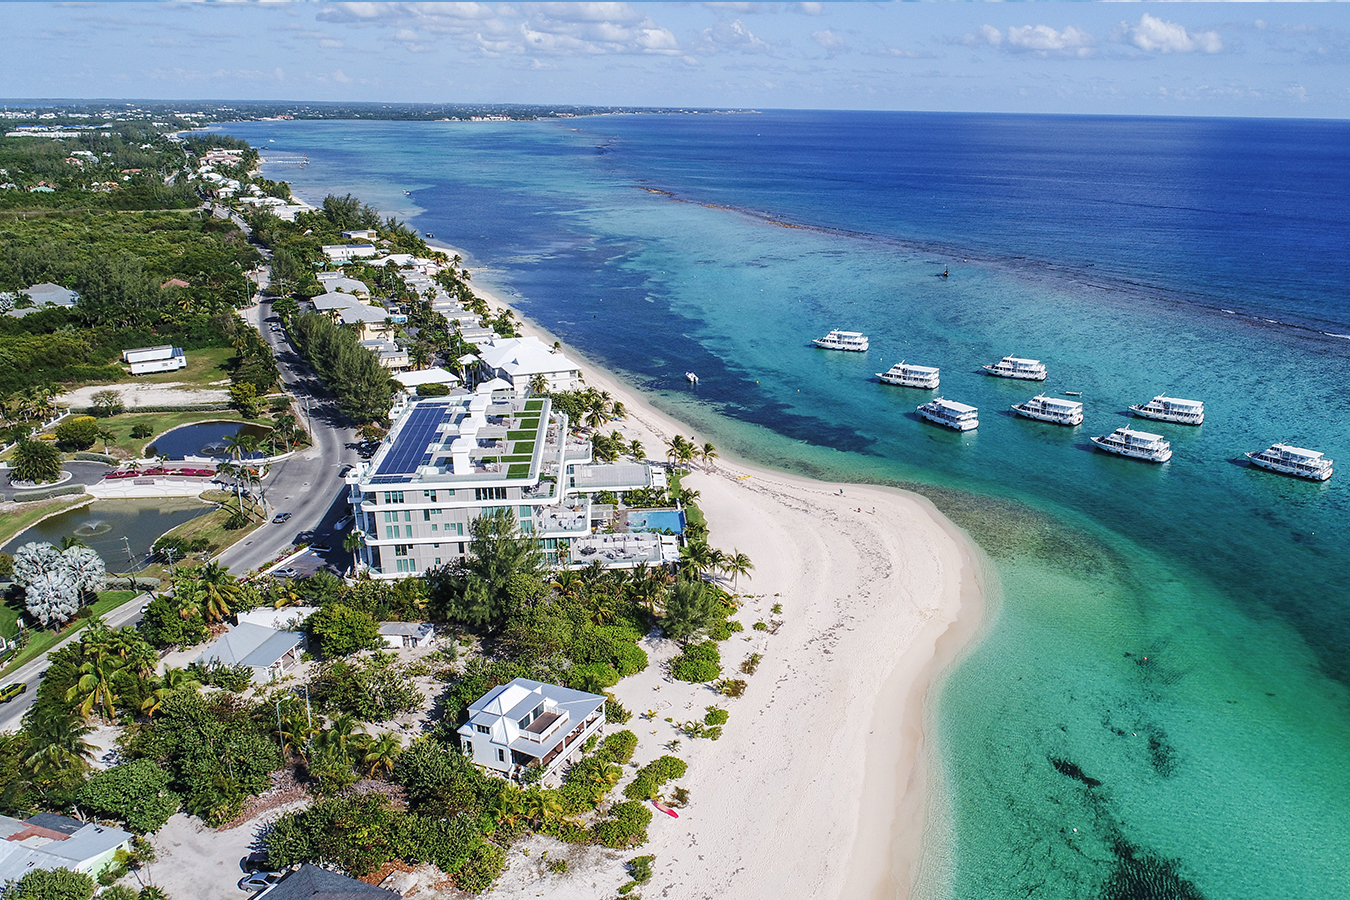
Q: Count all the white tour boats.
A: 8